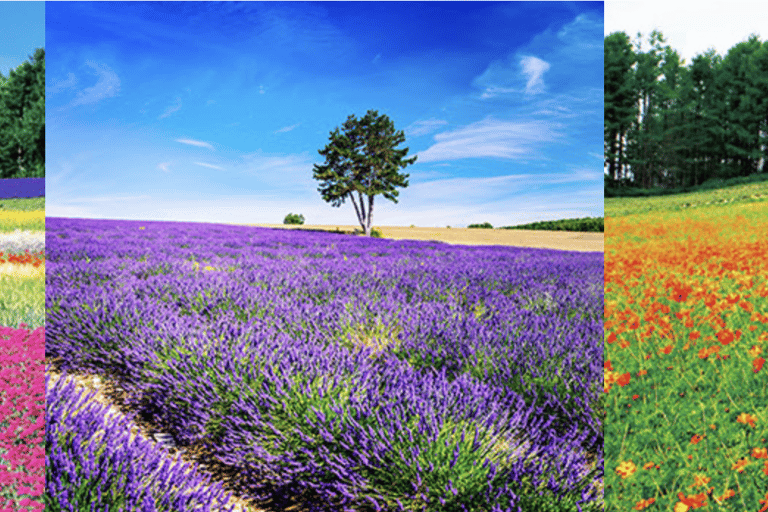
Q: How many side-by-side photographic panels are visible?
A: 3